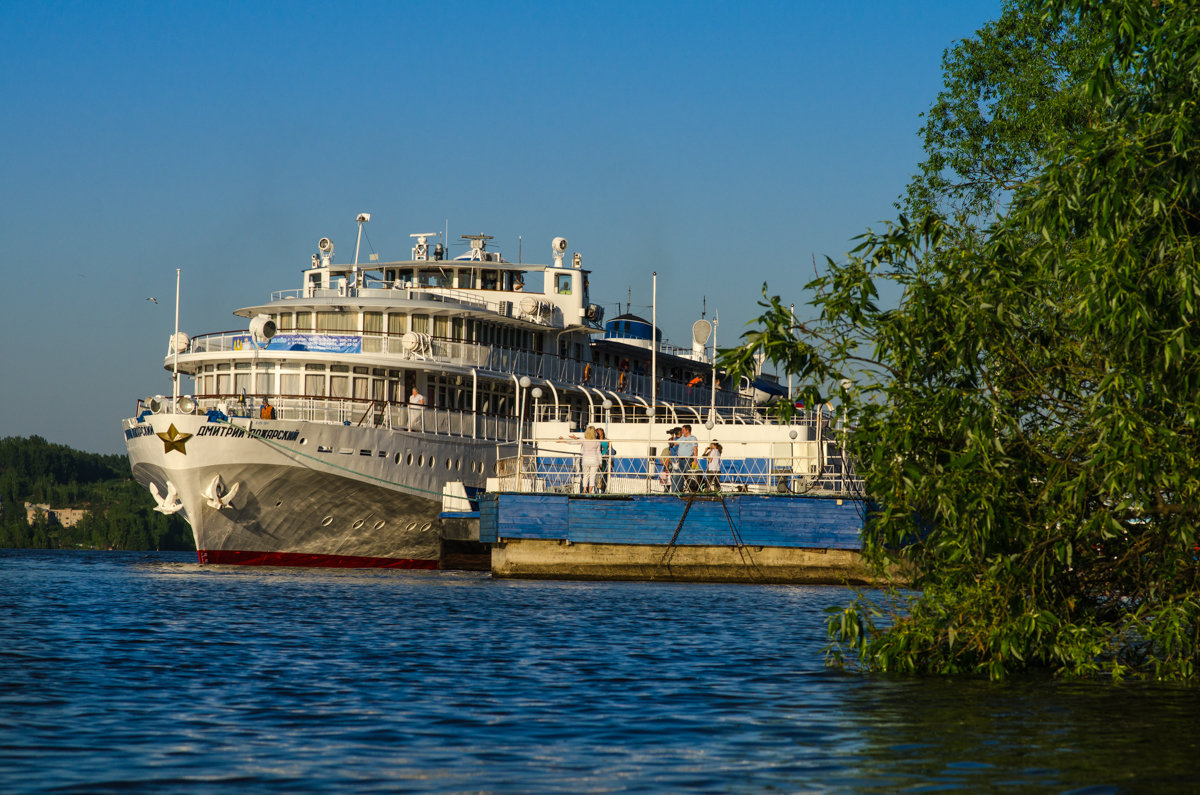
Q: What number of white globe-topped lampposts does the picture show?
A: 7